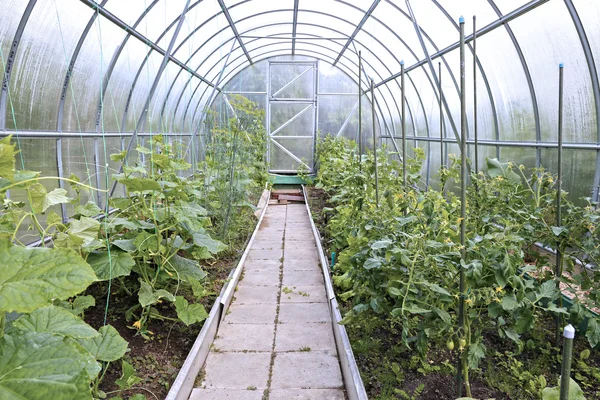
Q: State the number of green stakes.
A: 8